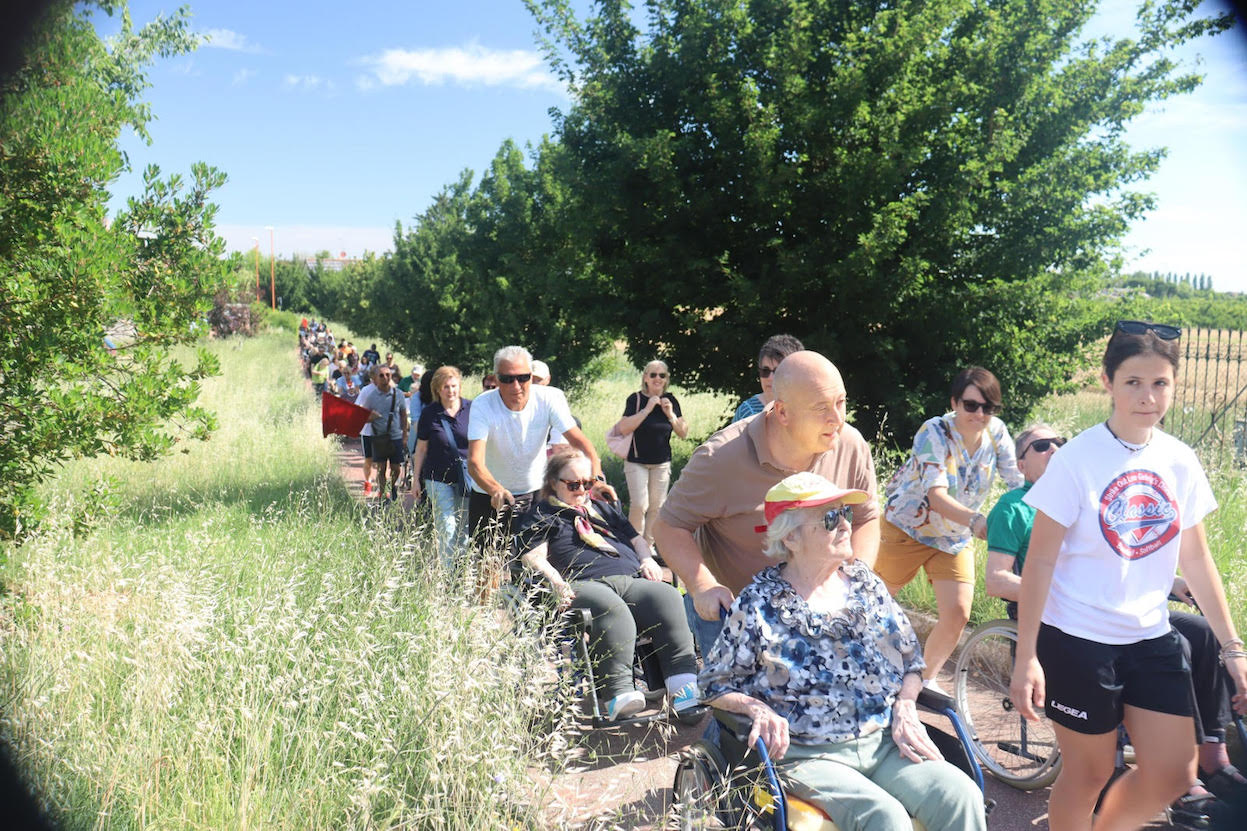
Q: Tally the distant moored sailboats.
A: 0